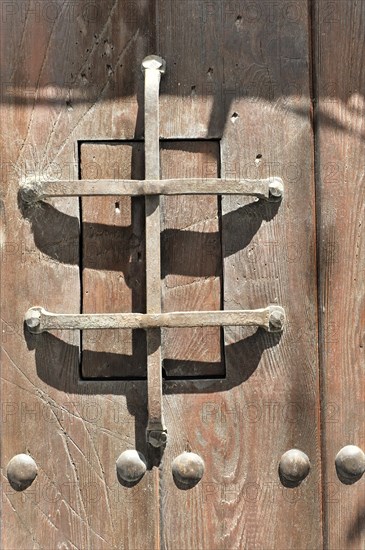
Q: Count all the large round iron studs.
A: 5